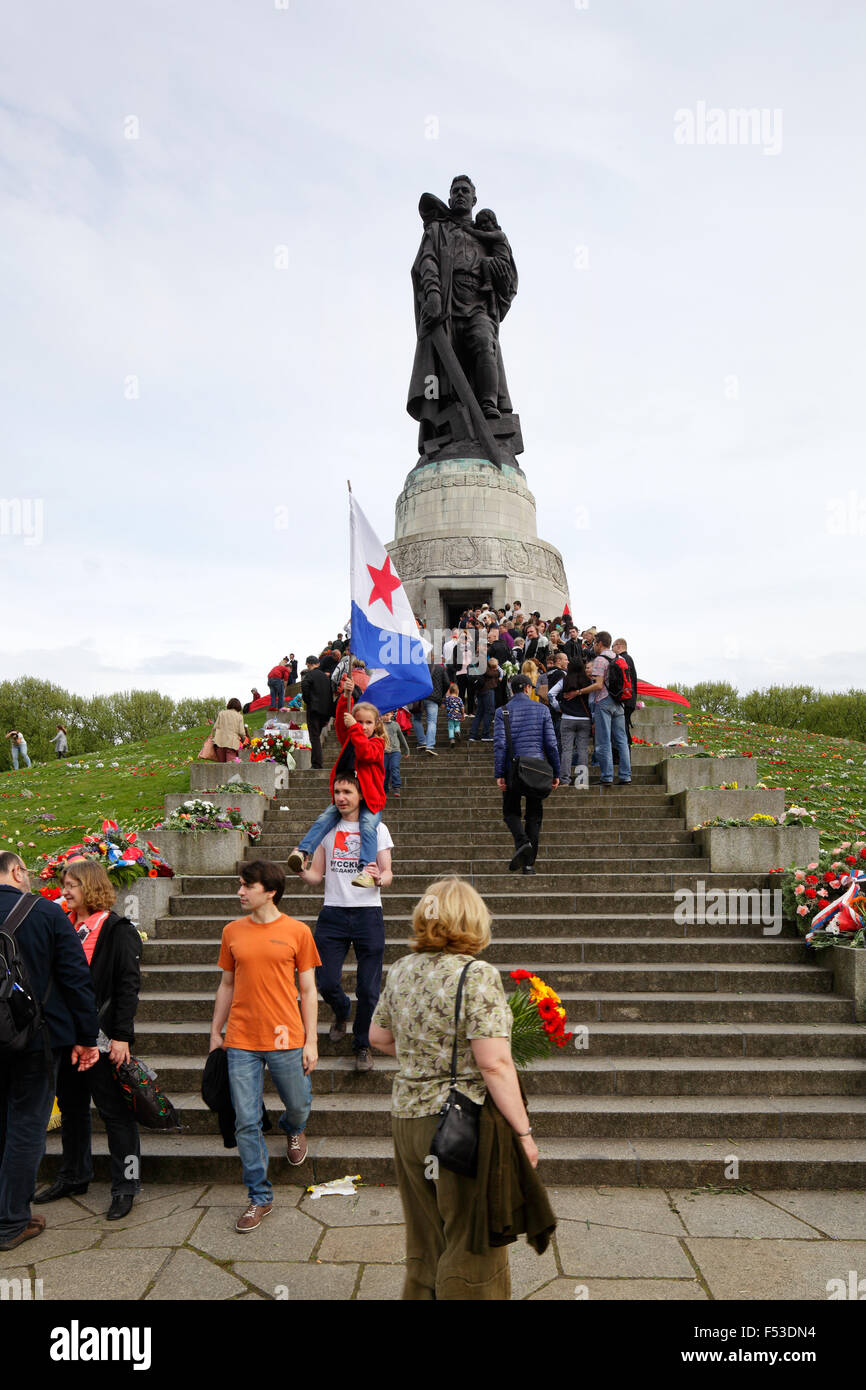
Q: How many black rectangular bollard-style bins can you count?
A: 0